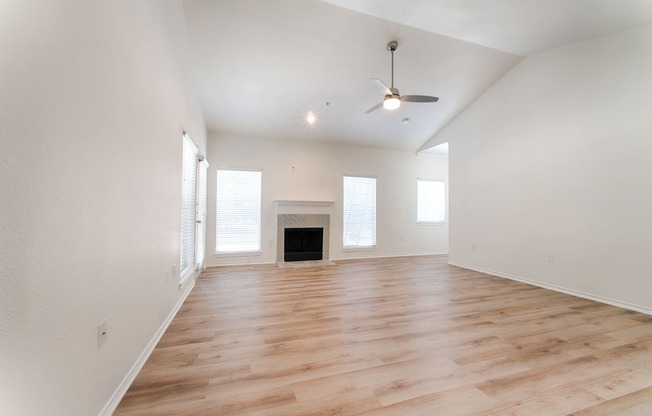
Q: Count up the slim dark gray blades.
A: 3